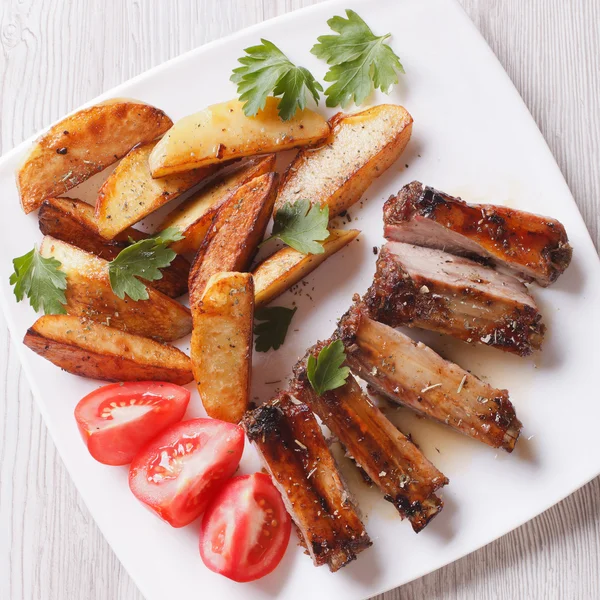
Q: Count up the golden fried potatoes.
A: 11